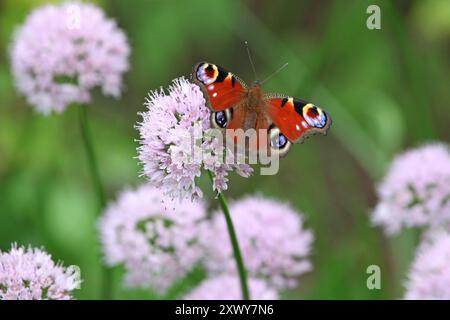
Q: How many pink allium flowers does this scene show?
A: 8